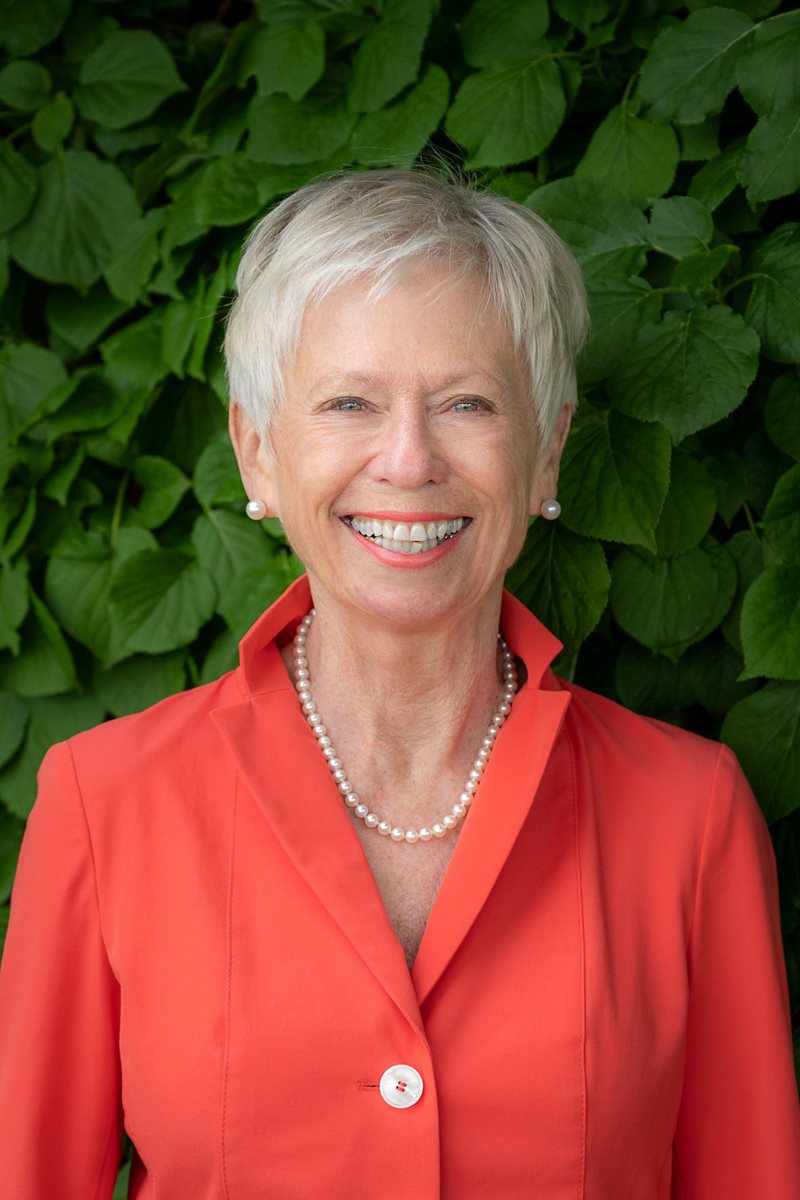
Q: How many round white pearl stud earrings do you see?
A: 2